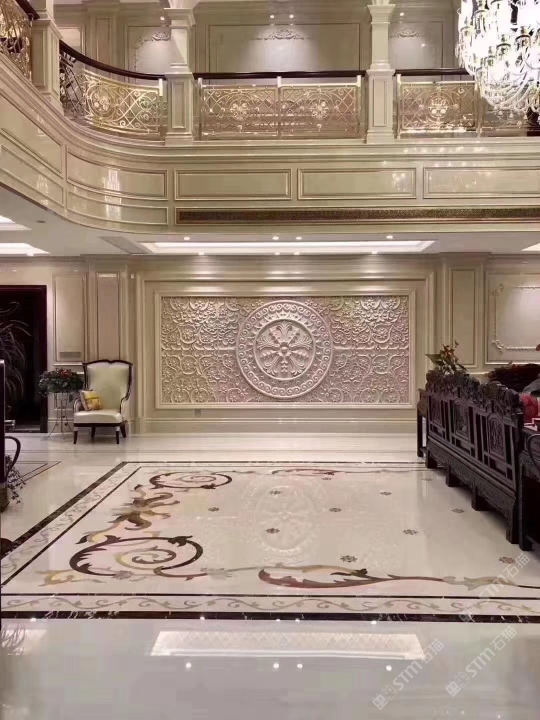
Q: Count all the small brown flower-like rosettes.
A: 11